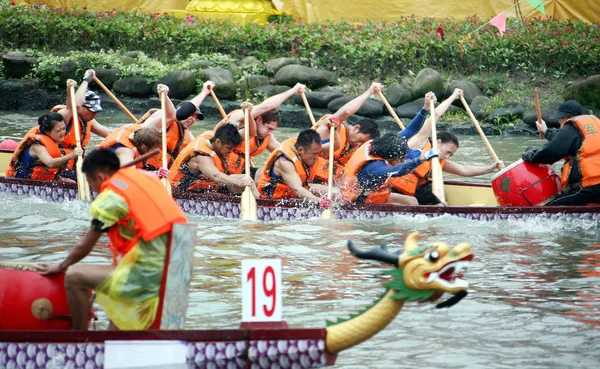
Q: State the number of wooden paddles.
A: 10